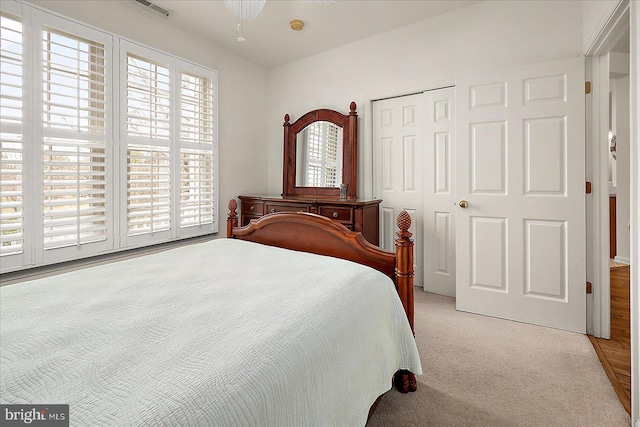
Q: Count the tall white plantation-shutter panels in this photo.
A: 4